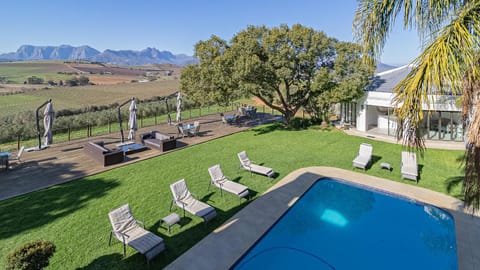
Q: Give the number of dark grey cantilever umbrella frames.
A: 3